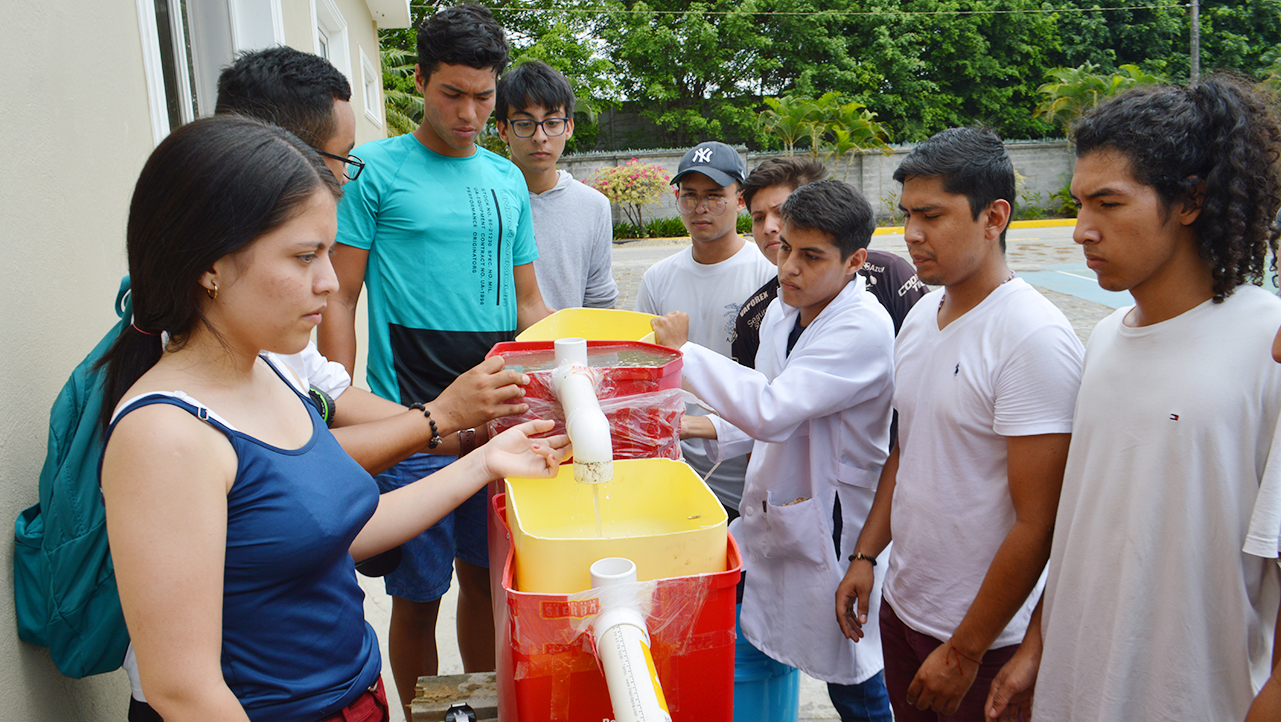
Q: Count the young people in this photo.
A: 9